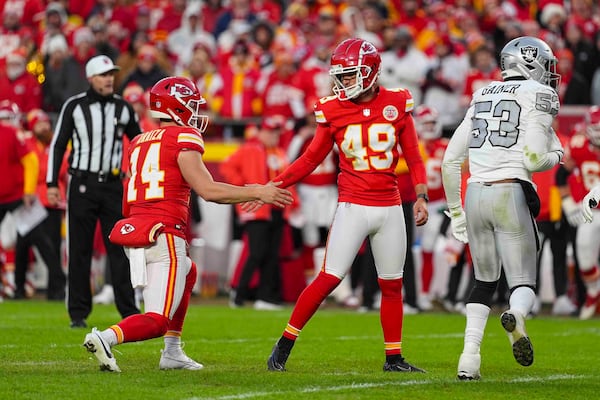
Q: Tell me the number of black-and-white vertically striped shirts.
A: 1